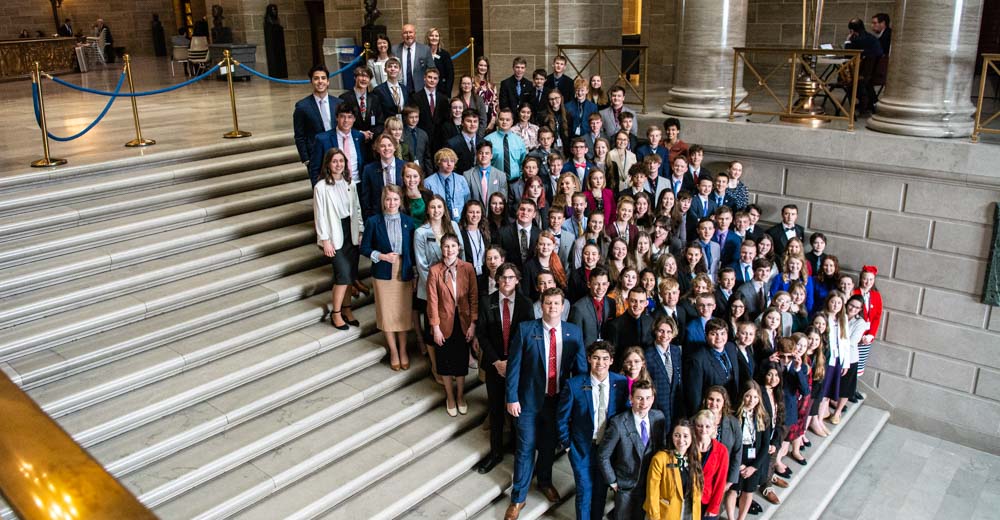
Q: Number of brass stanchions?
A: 5